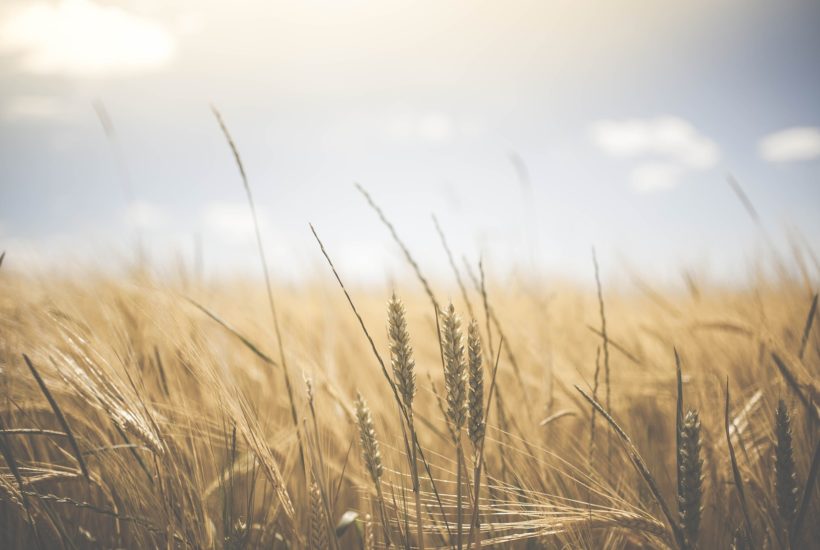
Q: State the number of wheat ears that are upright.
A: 6